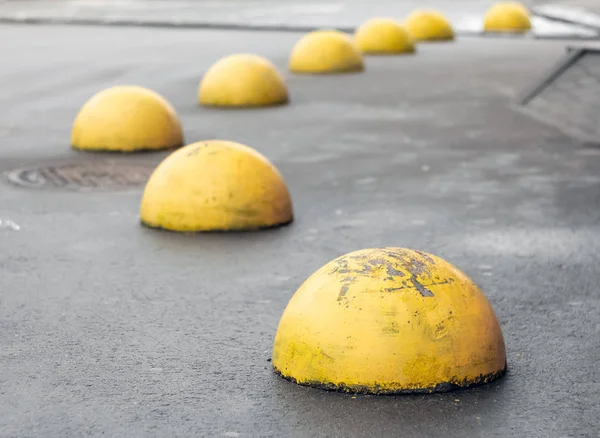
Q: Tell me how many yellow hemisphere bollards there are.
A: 8